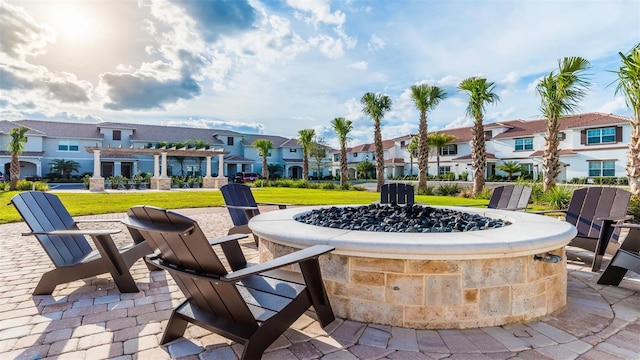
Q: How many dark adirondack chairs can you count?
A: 7